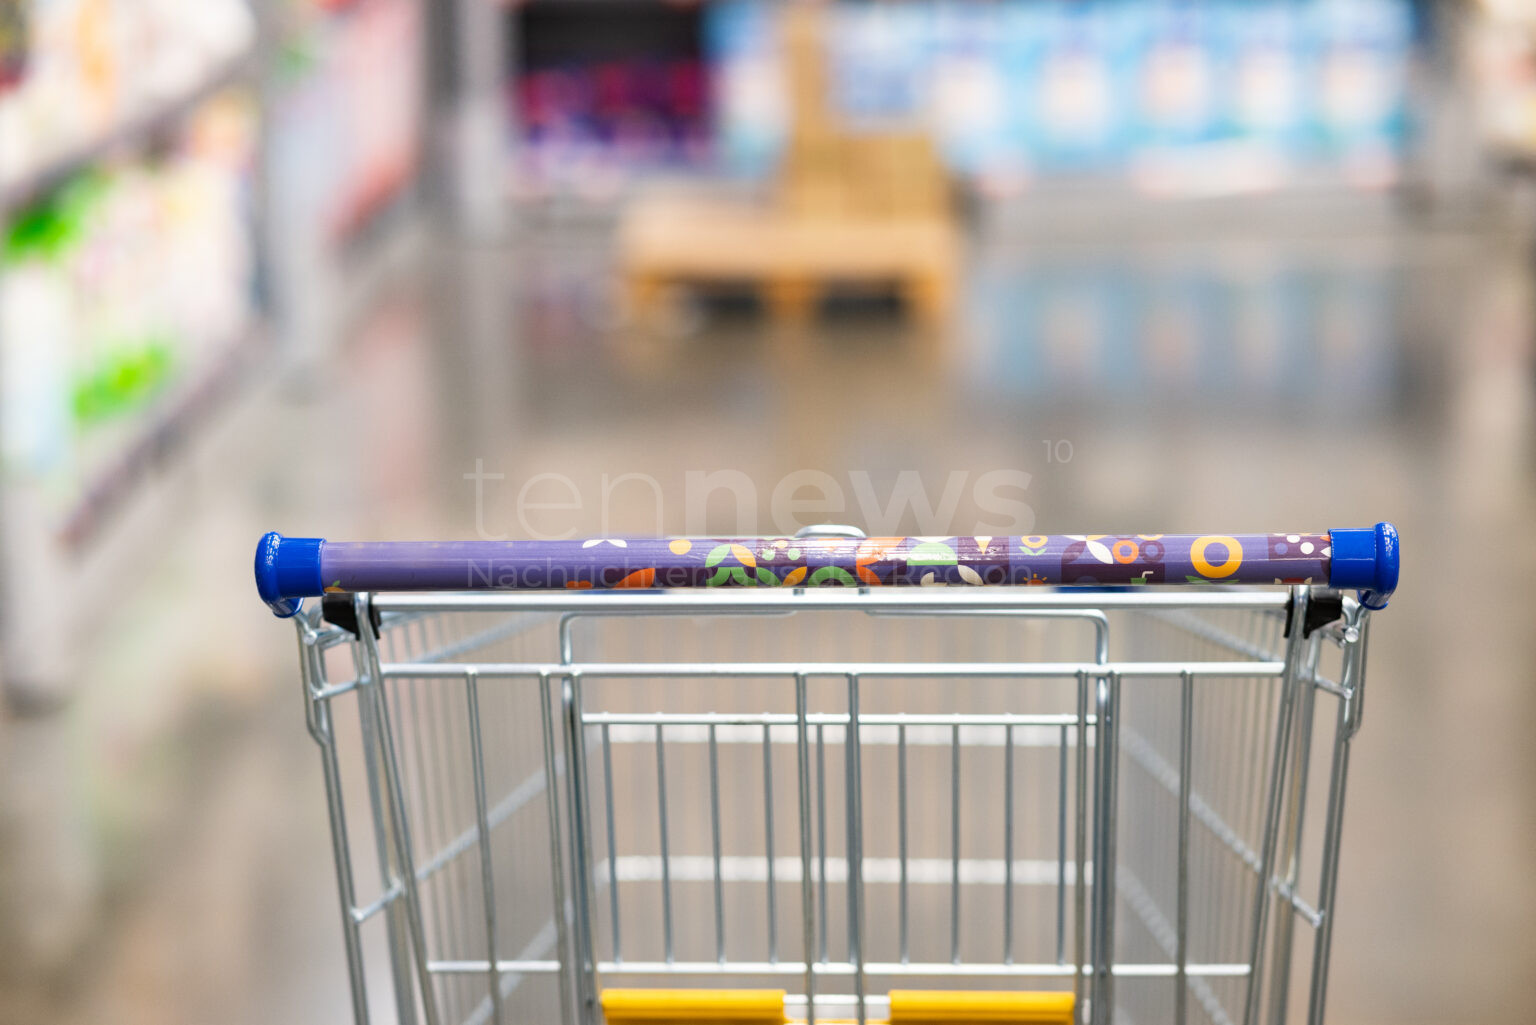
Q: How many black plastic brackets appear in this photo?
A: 2